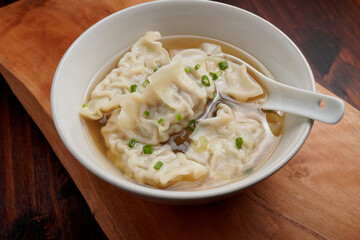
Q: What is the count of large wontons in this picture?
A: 5